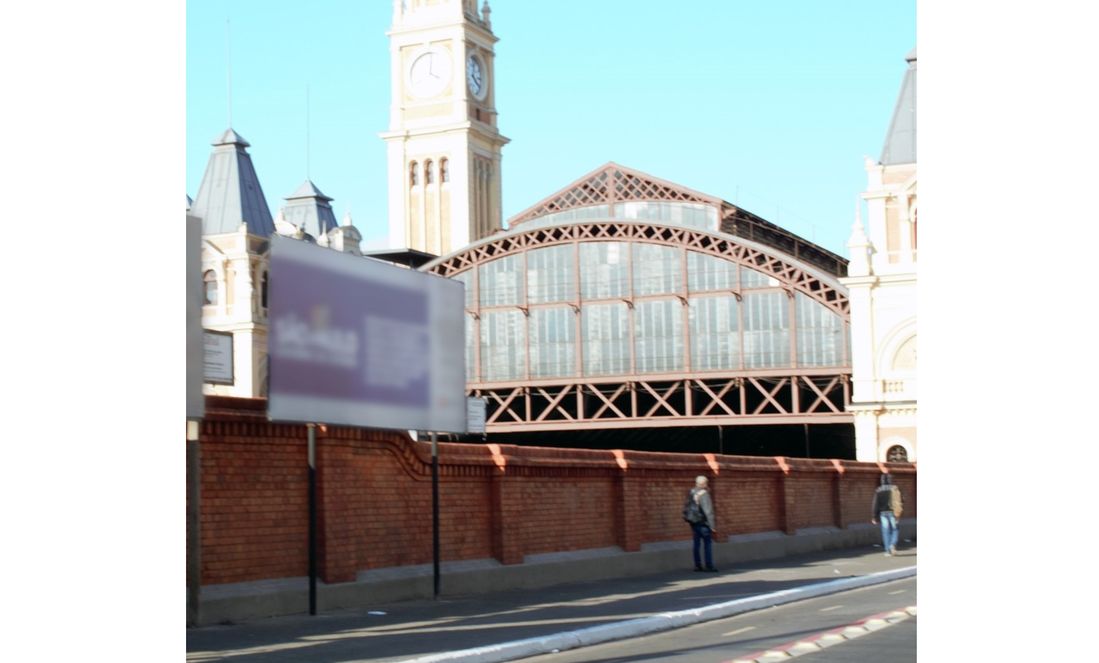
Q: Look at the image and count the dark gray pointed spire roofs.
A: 3